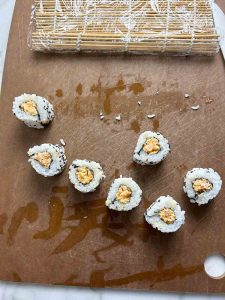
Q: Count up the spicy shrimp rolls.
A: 7